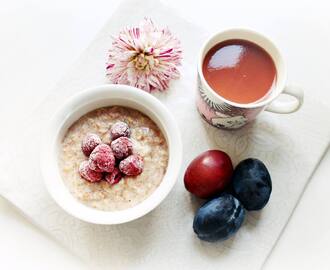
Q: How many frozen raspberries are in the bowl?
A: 7